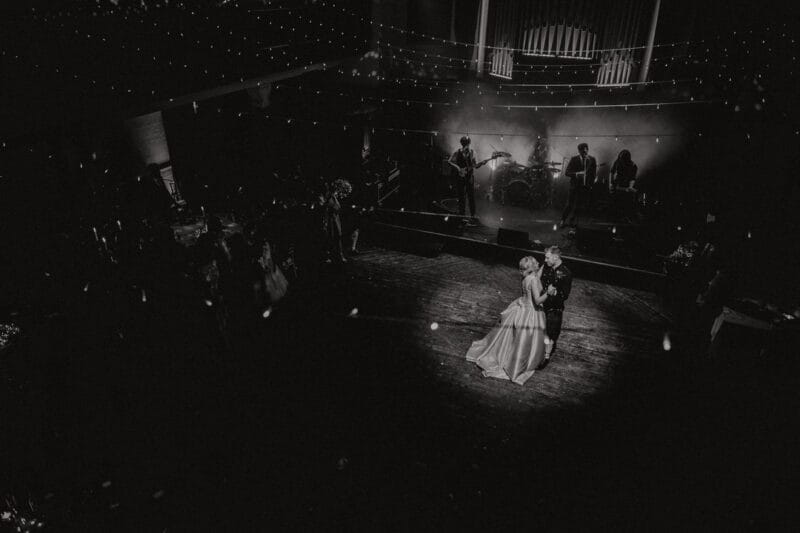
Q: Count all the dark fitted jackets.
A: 2